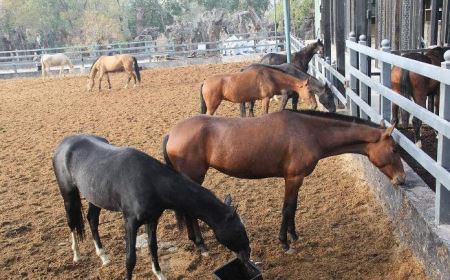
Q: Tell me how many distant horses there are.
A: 2